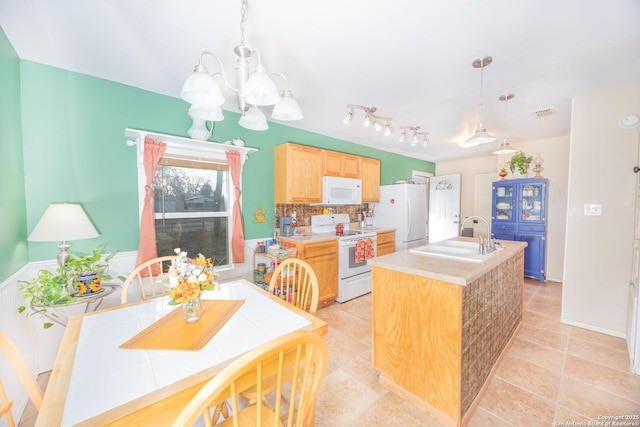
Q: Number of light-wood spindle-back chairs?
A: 4